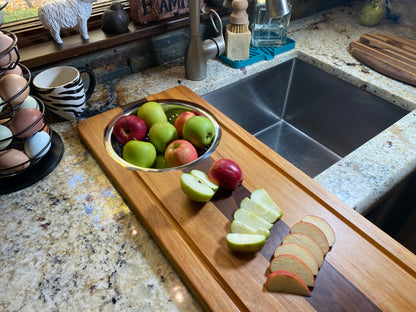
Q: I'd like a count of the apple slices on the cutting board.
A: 11